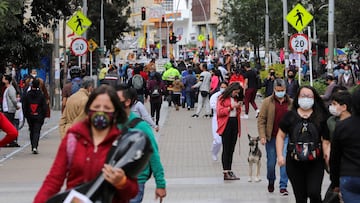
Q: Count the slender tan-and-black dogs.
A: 1